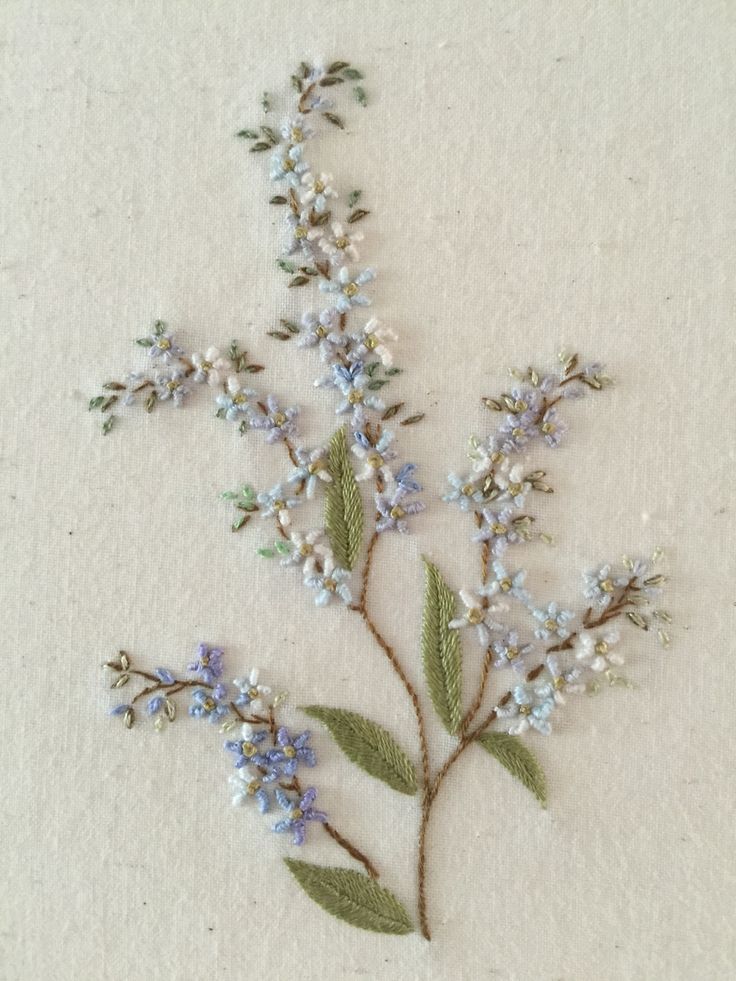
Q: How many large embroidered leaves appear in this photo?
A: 5